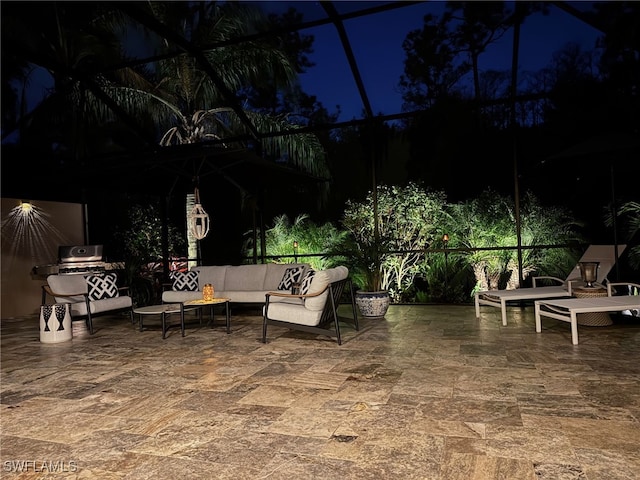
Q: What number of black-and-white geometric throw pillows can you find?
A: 4